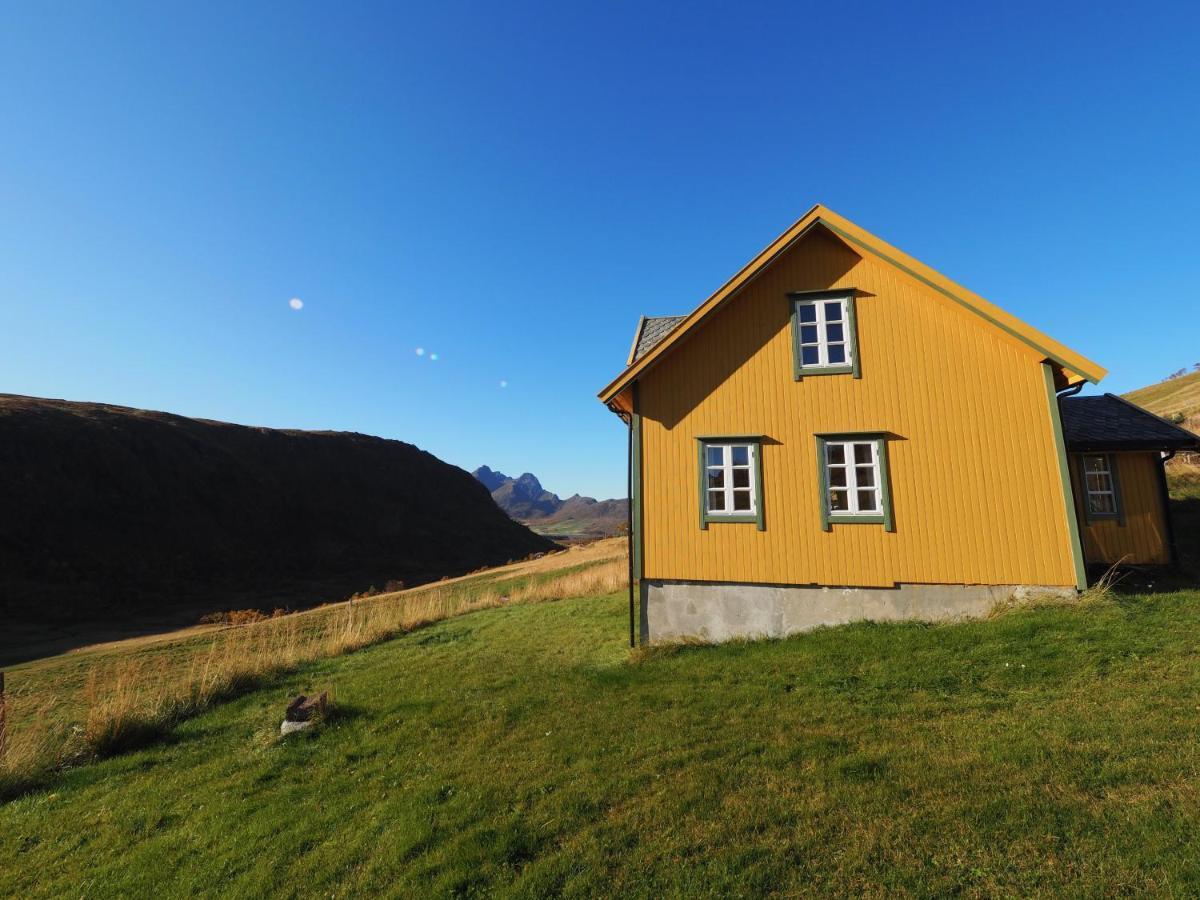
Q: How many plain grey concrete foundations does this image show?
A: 1